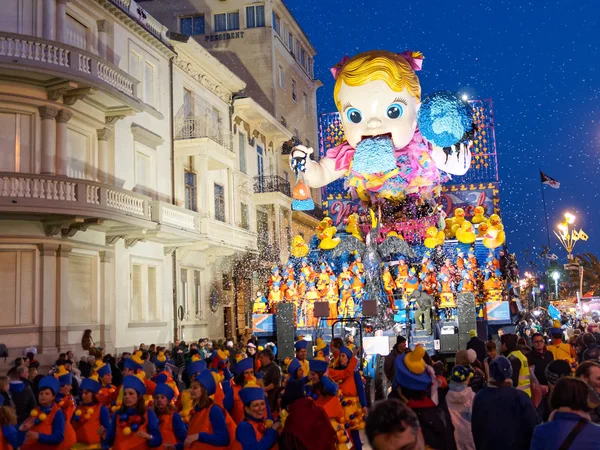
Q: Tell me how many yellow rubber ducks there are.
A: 12